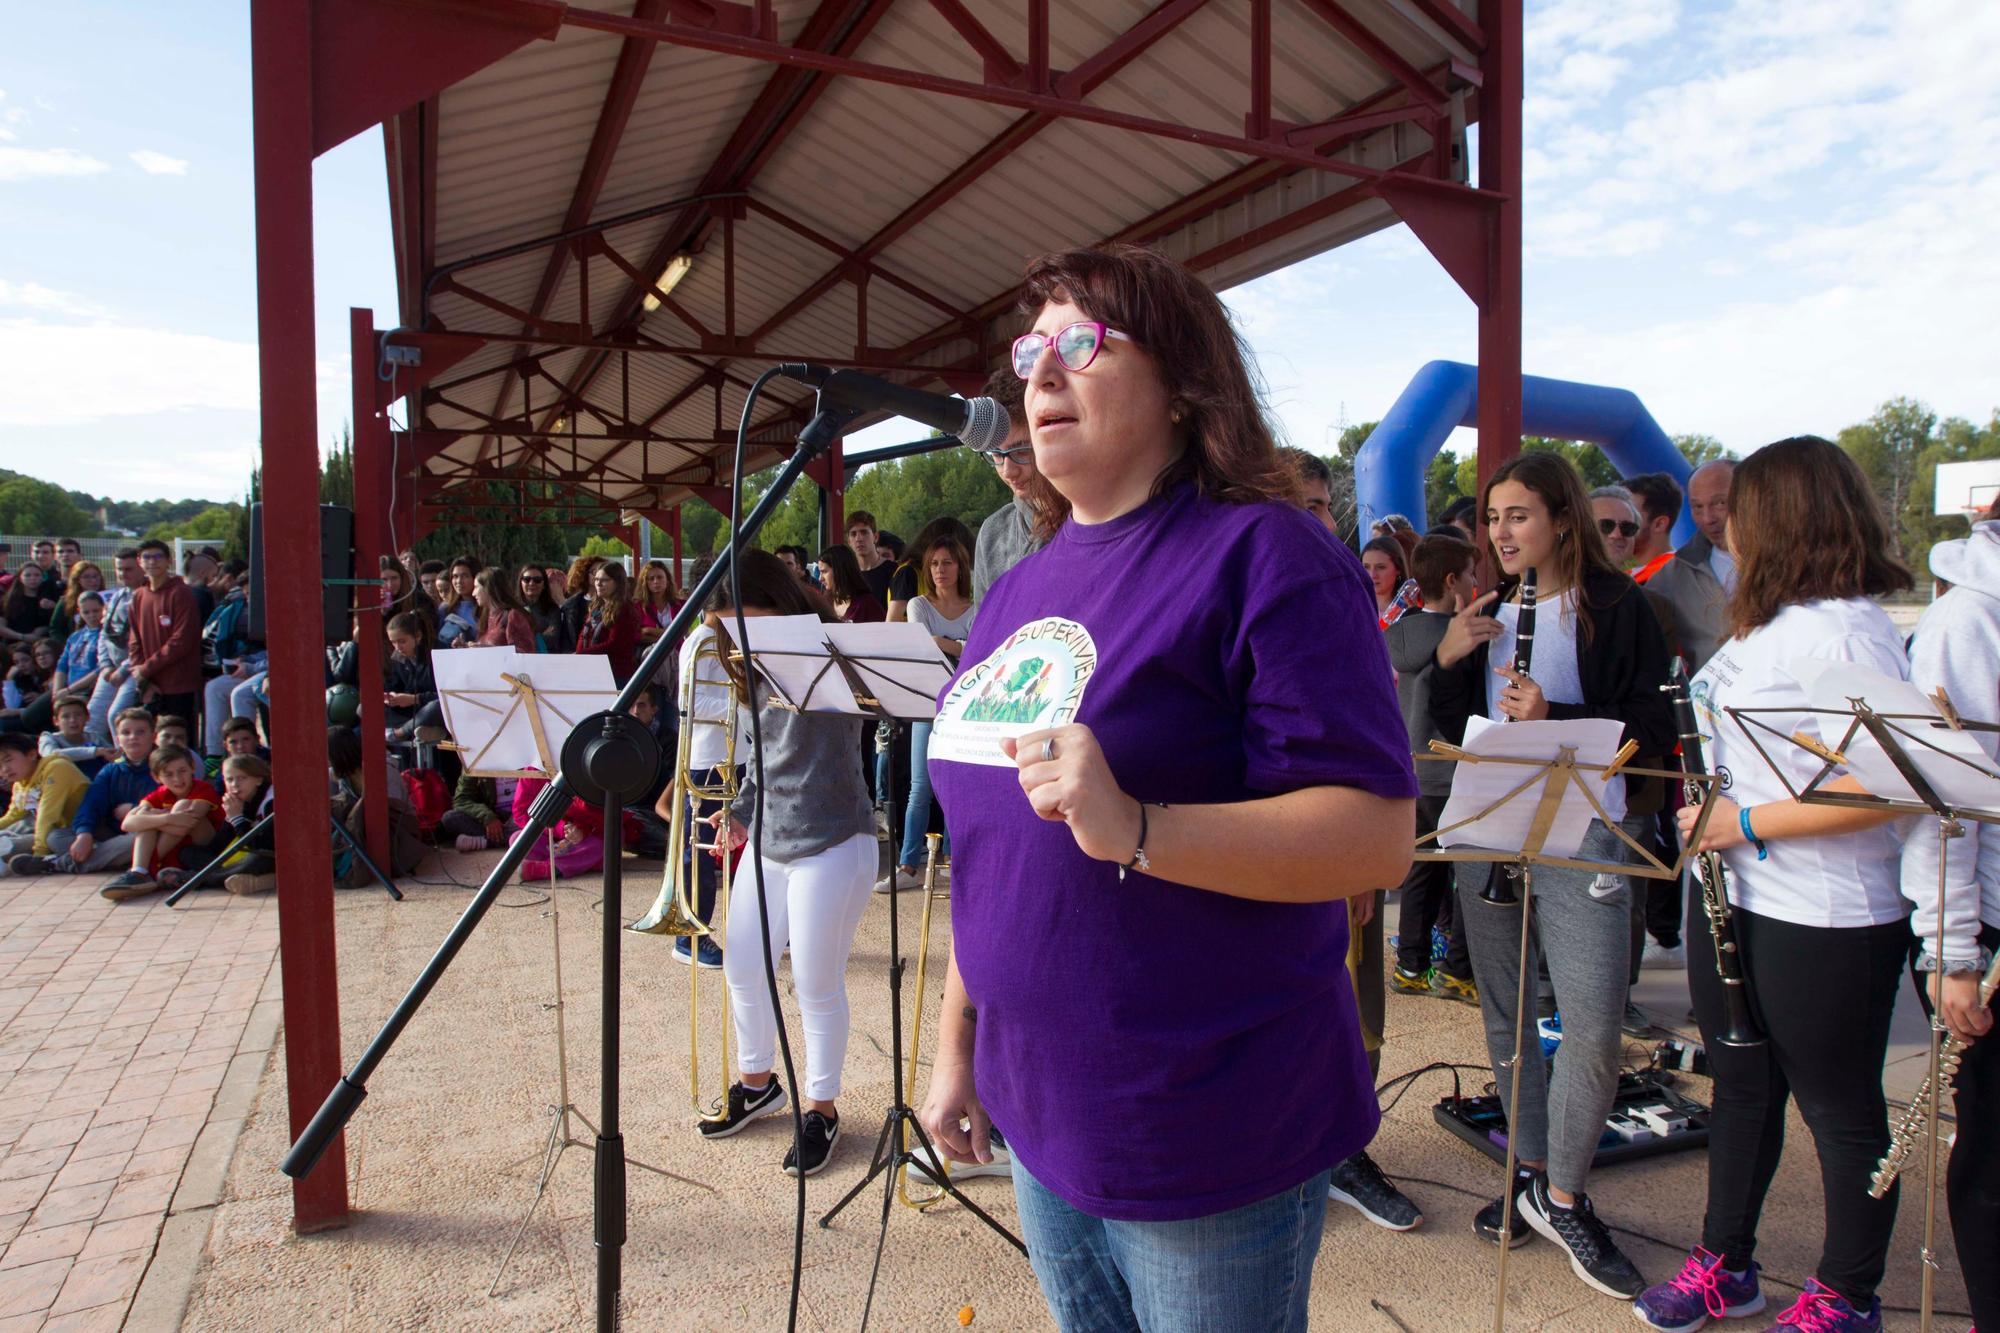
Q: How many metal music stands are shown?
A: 4